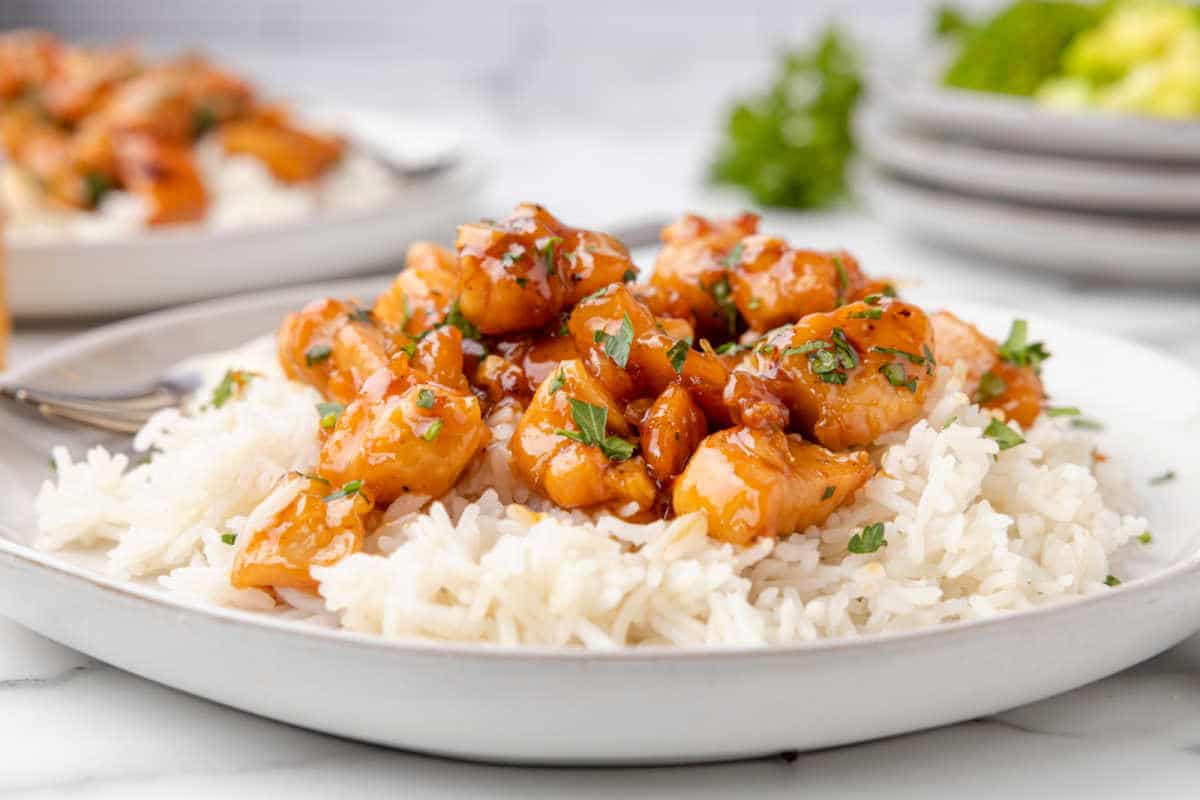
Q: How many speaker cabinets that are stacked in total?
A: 0